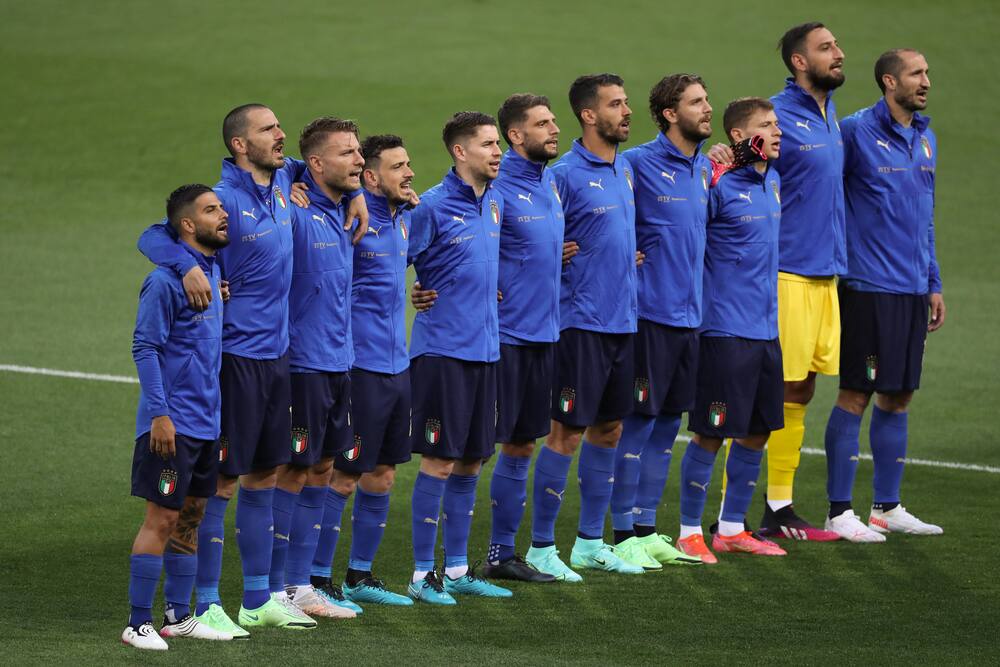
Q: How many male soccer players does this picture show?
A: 11